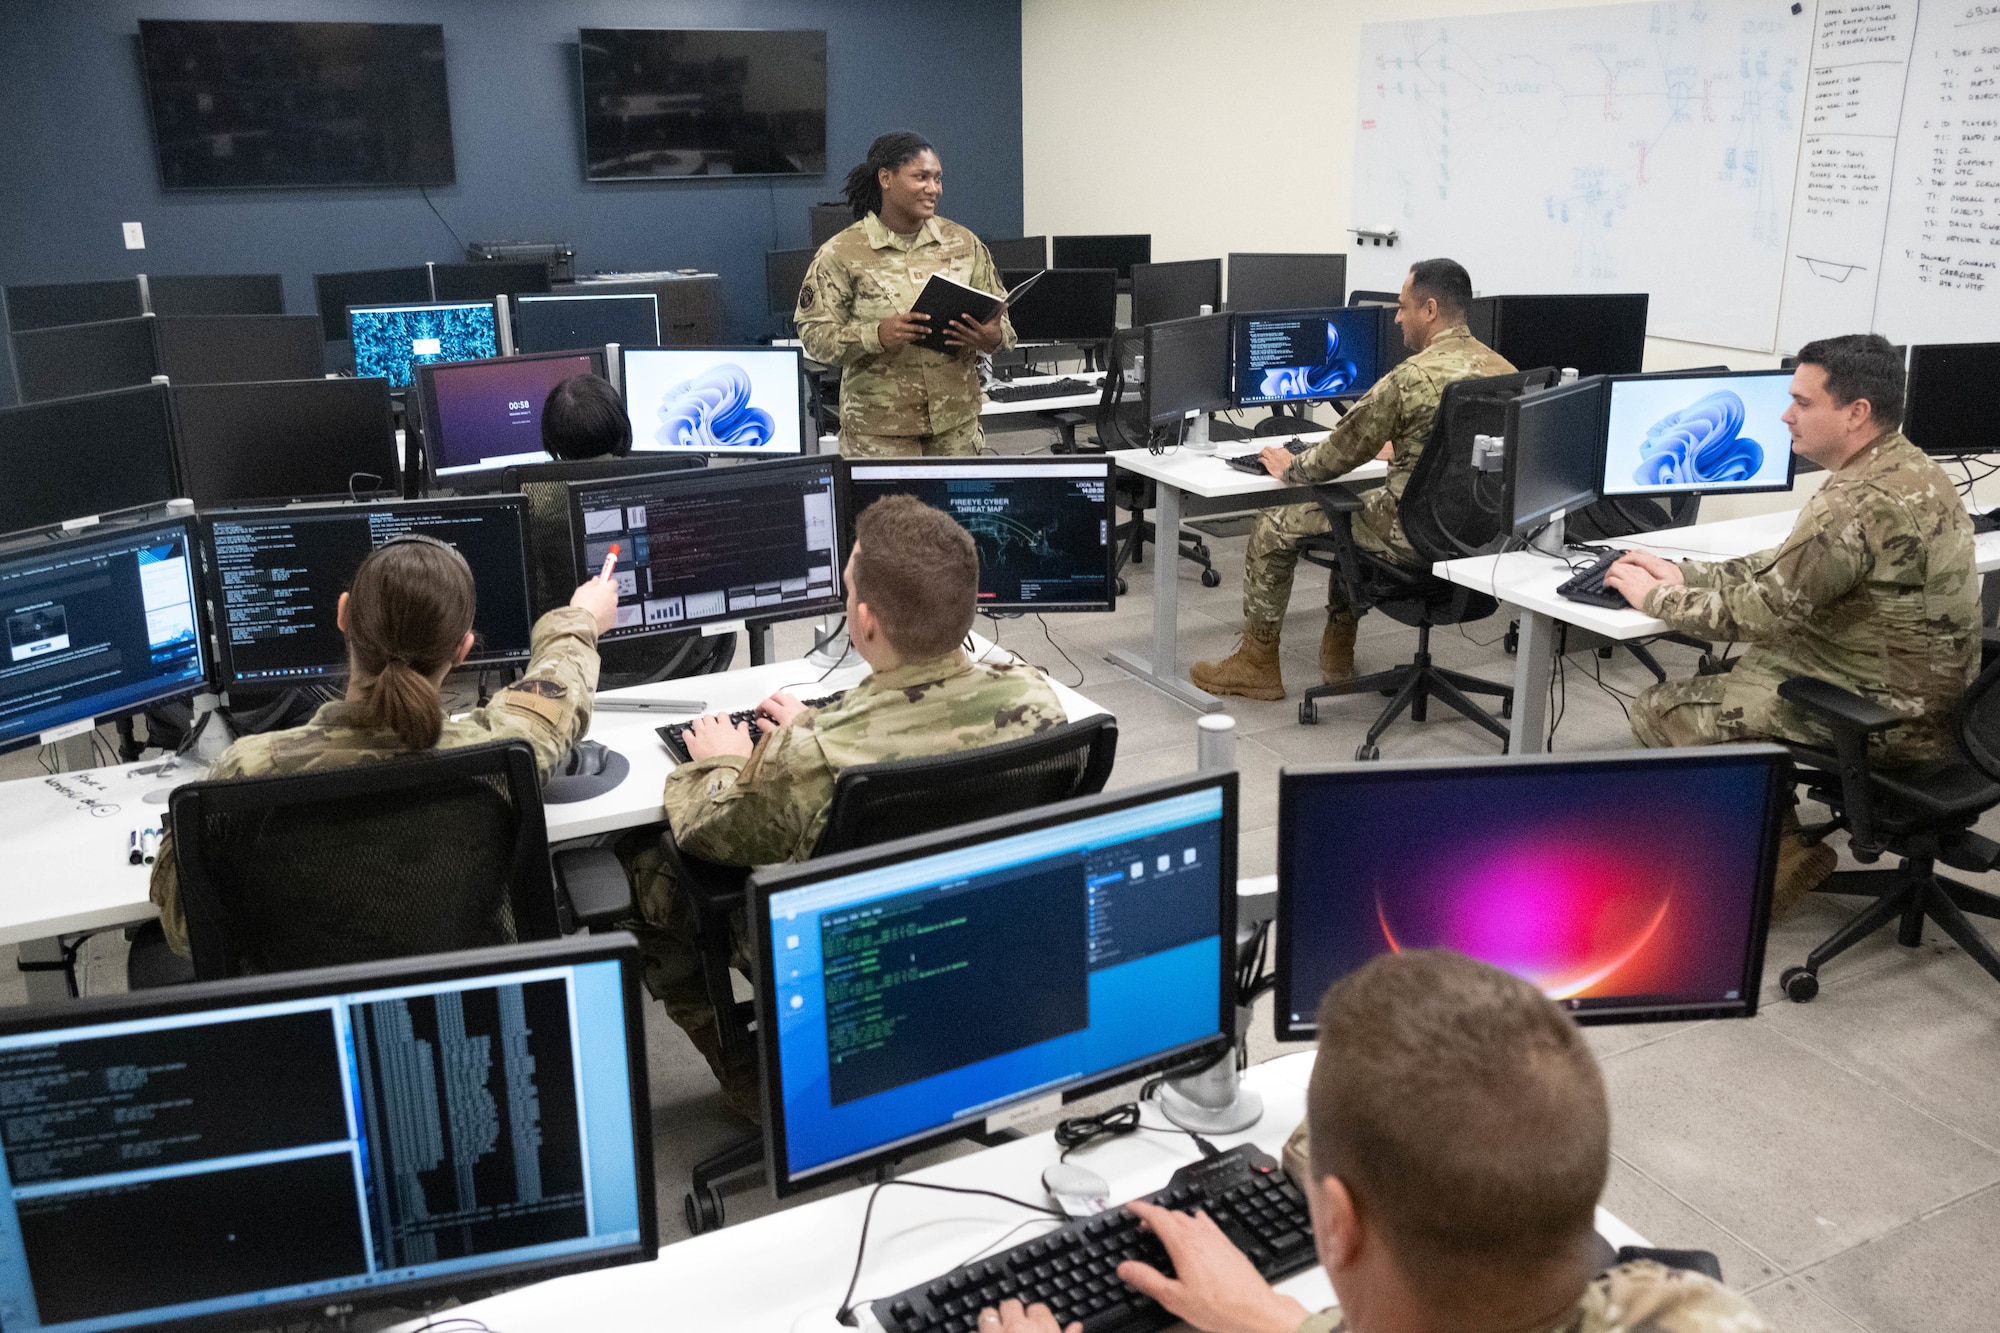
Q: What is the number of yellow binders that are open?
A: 0